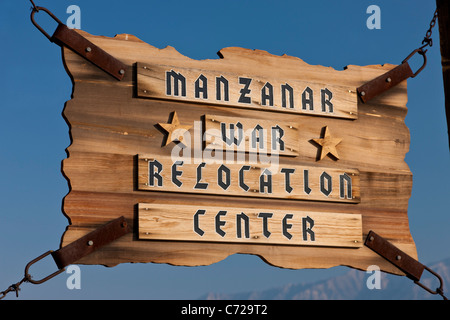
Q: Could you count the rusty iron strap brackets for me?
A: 4